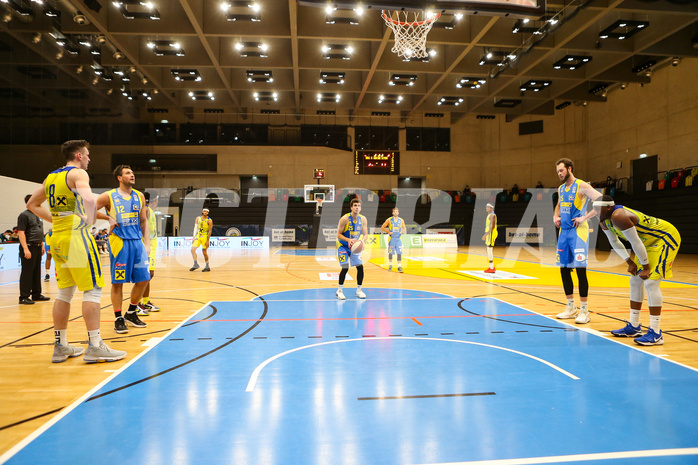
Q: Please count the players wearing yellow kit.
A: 5